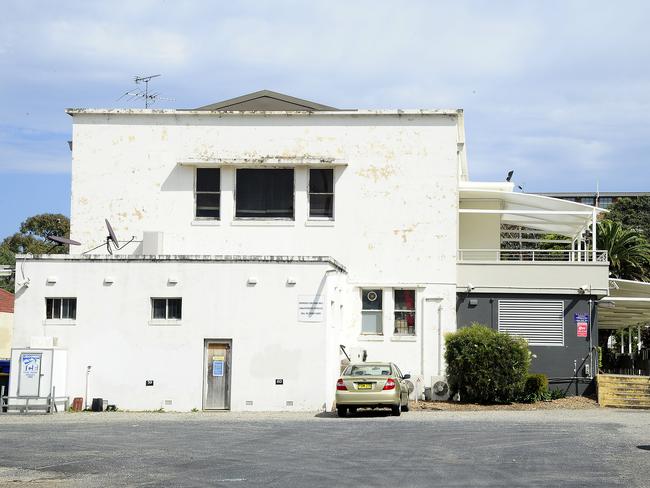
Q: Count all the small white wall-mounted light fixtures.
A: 5